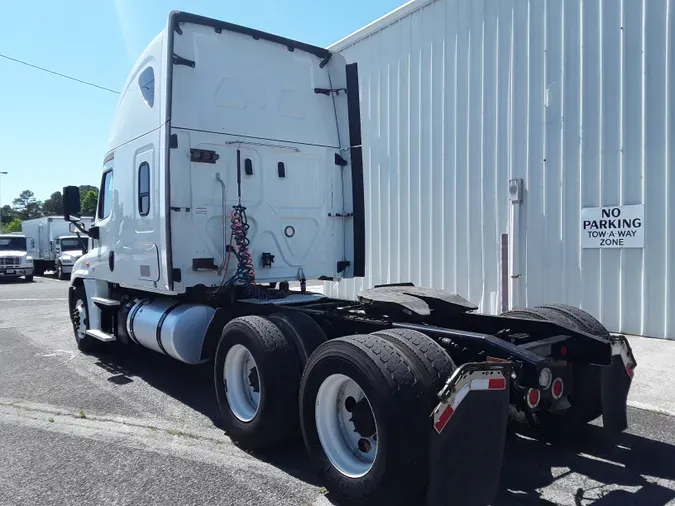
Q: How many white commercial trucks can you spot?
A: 3